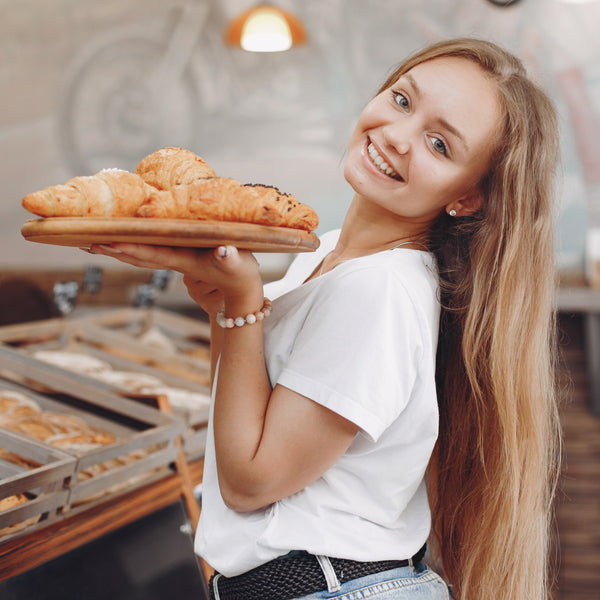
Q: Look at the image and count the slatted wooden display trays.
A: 4